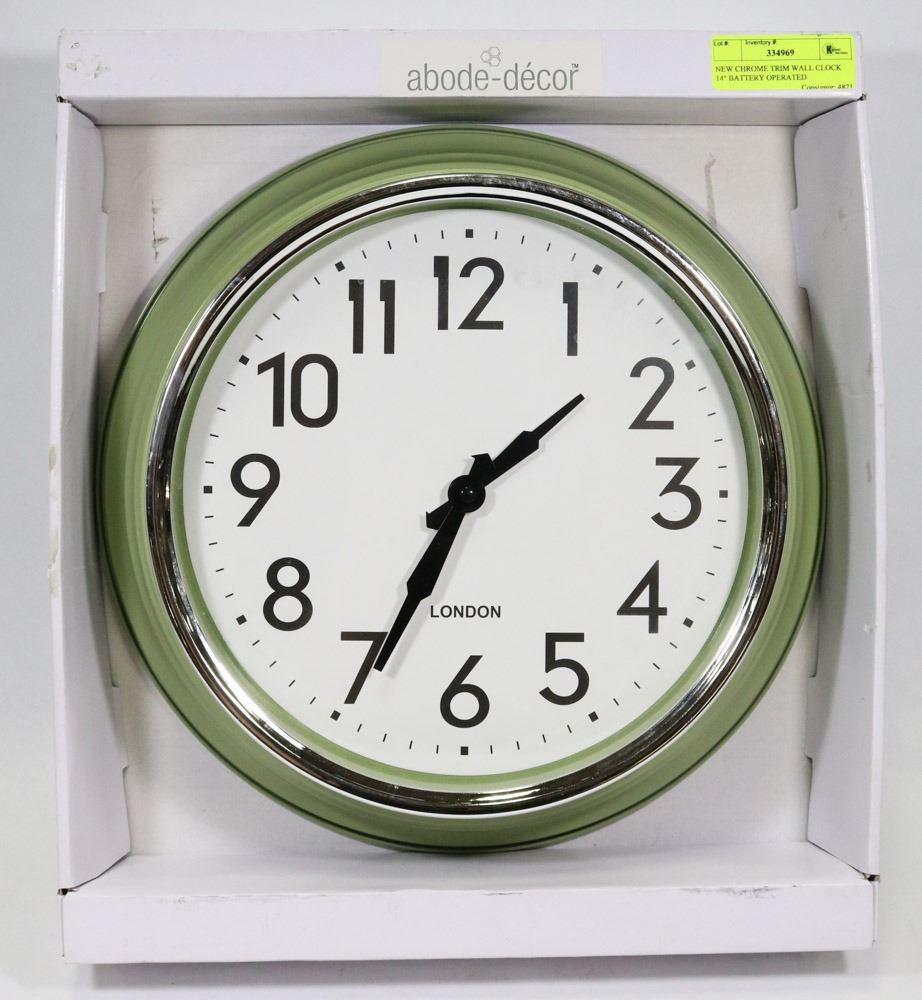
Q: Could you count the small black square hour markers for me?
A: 12